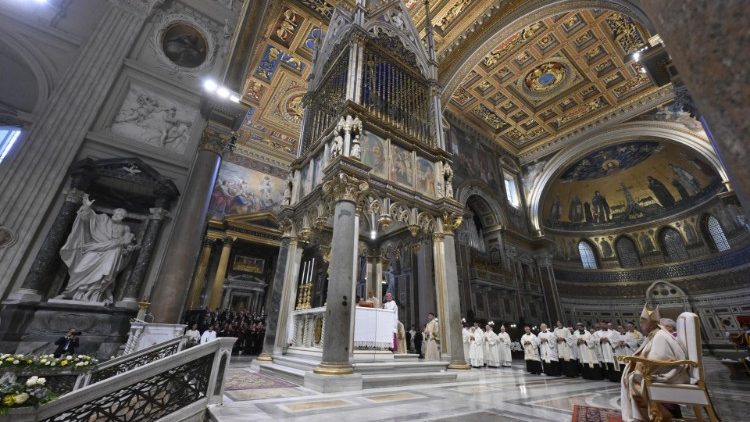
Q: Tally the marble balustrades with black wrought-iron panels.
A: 2